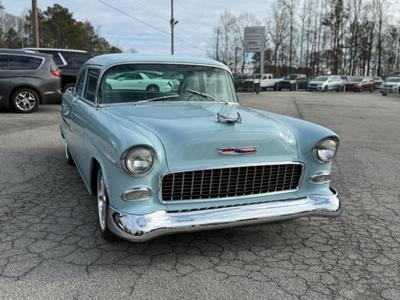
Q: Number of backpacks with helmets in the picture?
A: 0